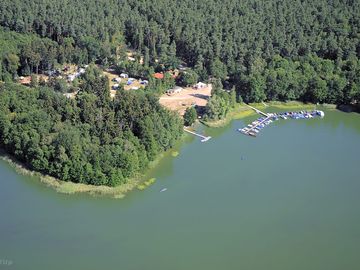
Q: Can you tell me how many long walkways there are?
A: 2